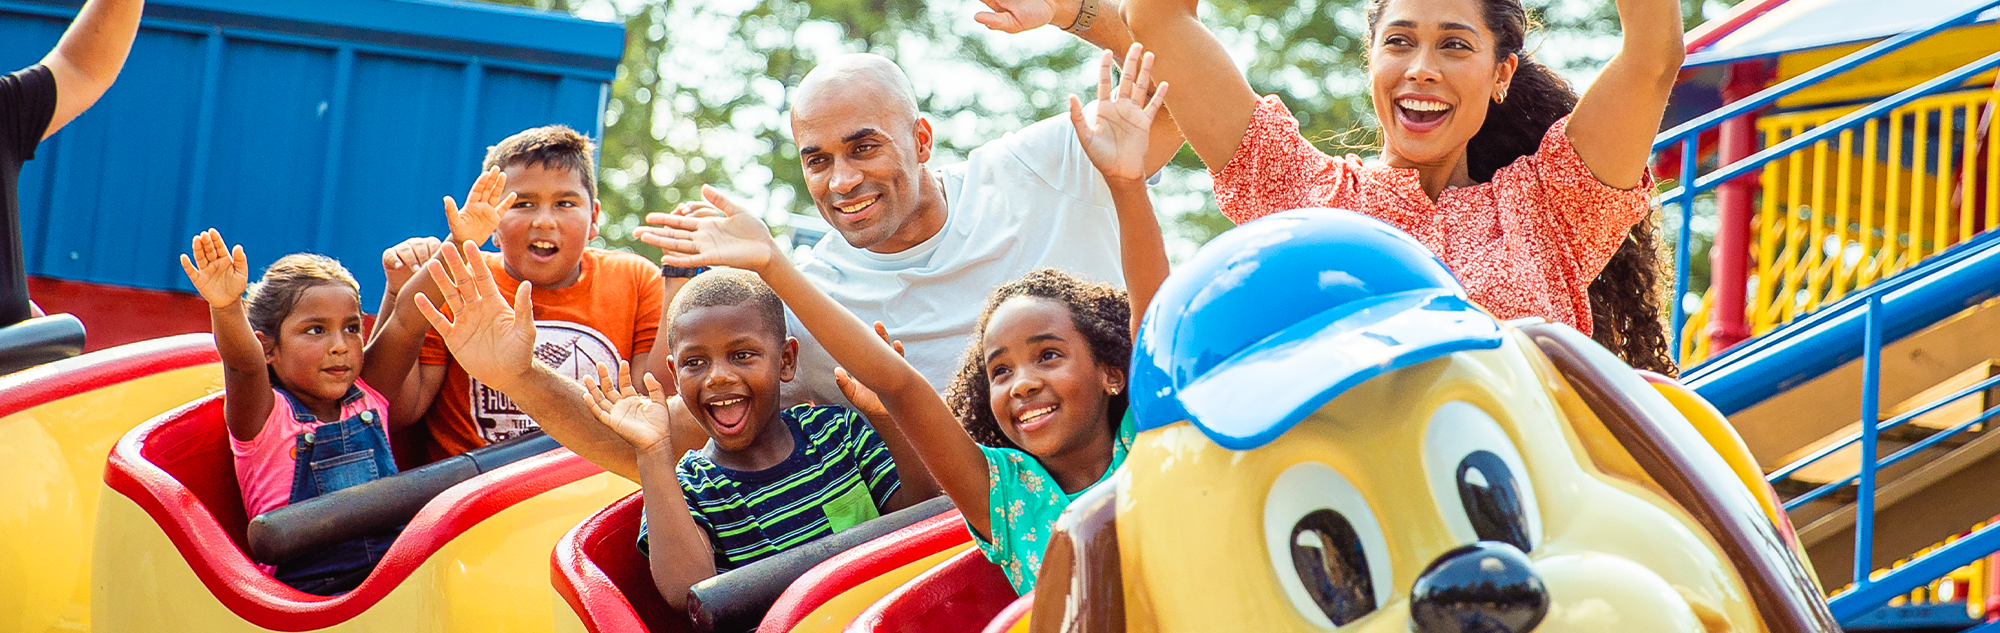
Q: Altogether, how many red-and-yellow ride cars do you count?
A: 4